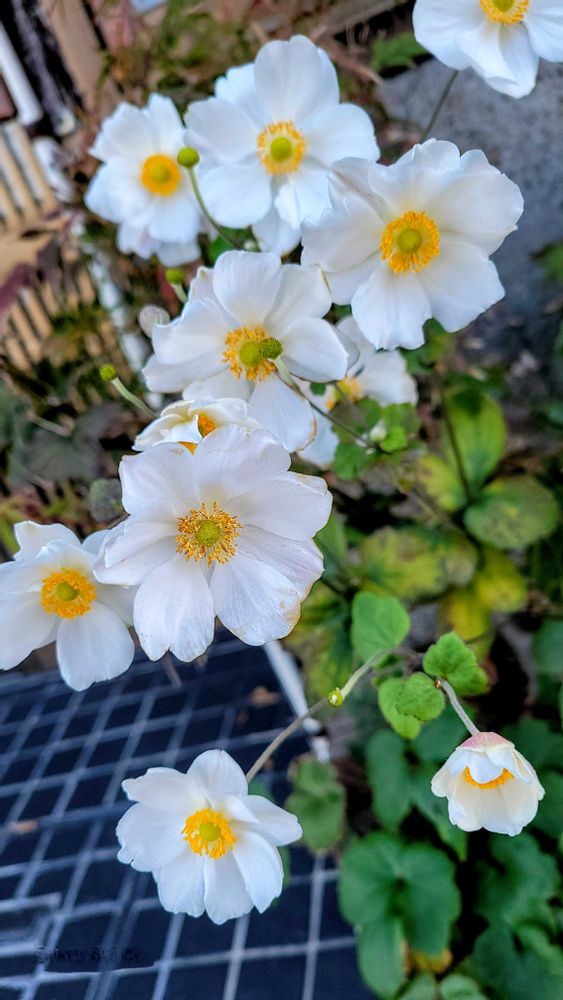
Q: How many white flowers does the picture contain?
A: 11